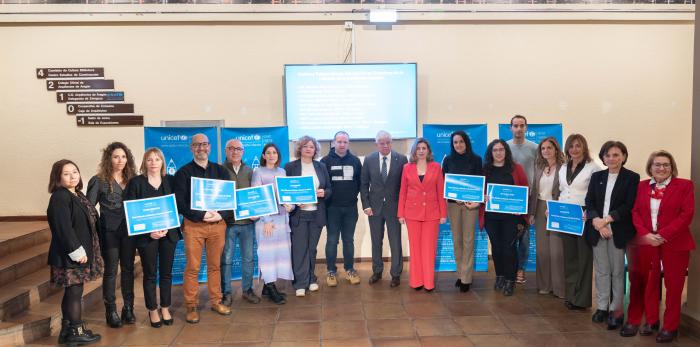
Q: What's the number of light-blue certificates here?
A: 7